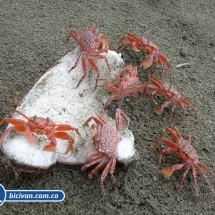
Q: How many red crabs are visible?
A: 7